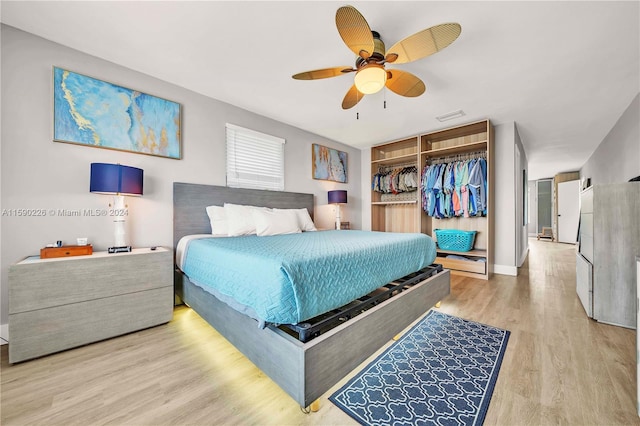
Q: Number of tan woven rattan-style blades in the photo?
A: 5